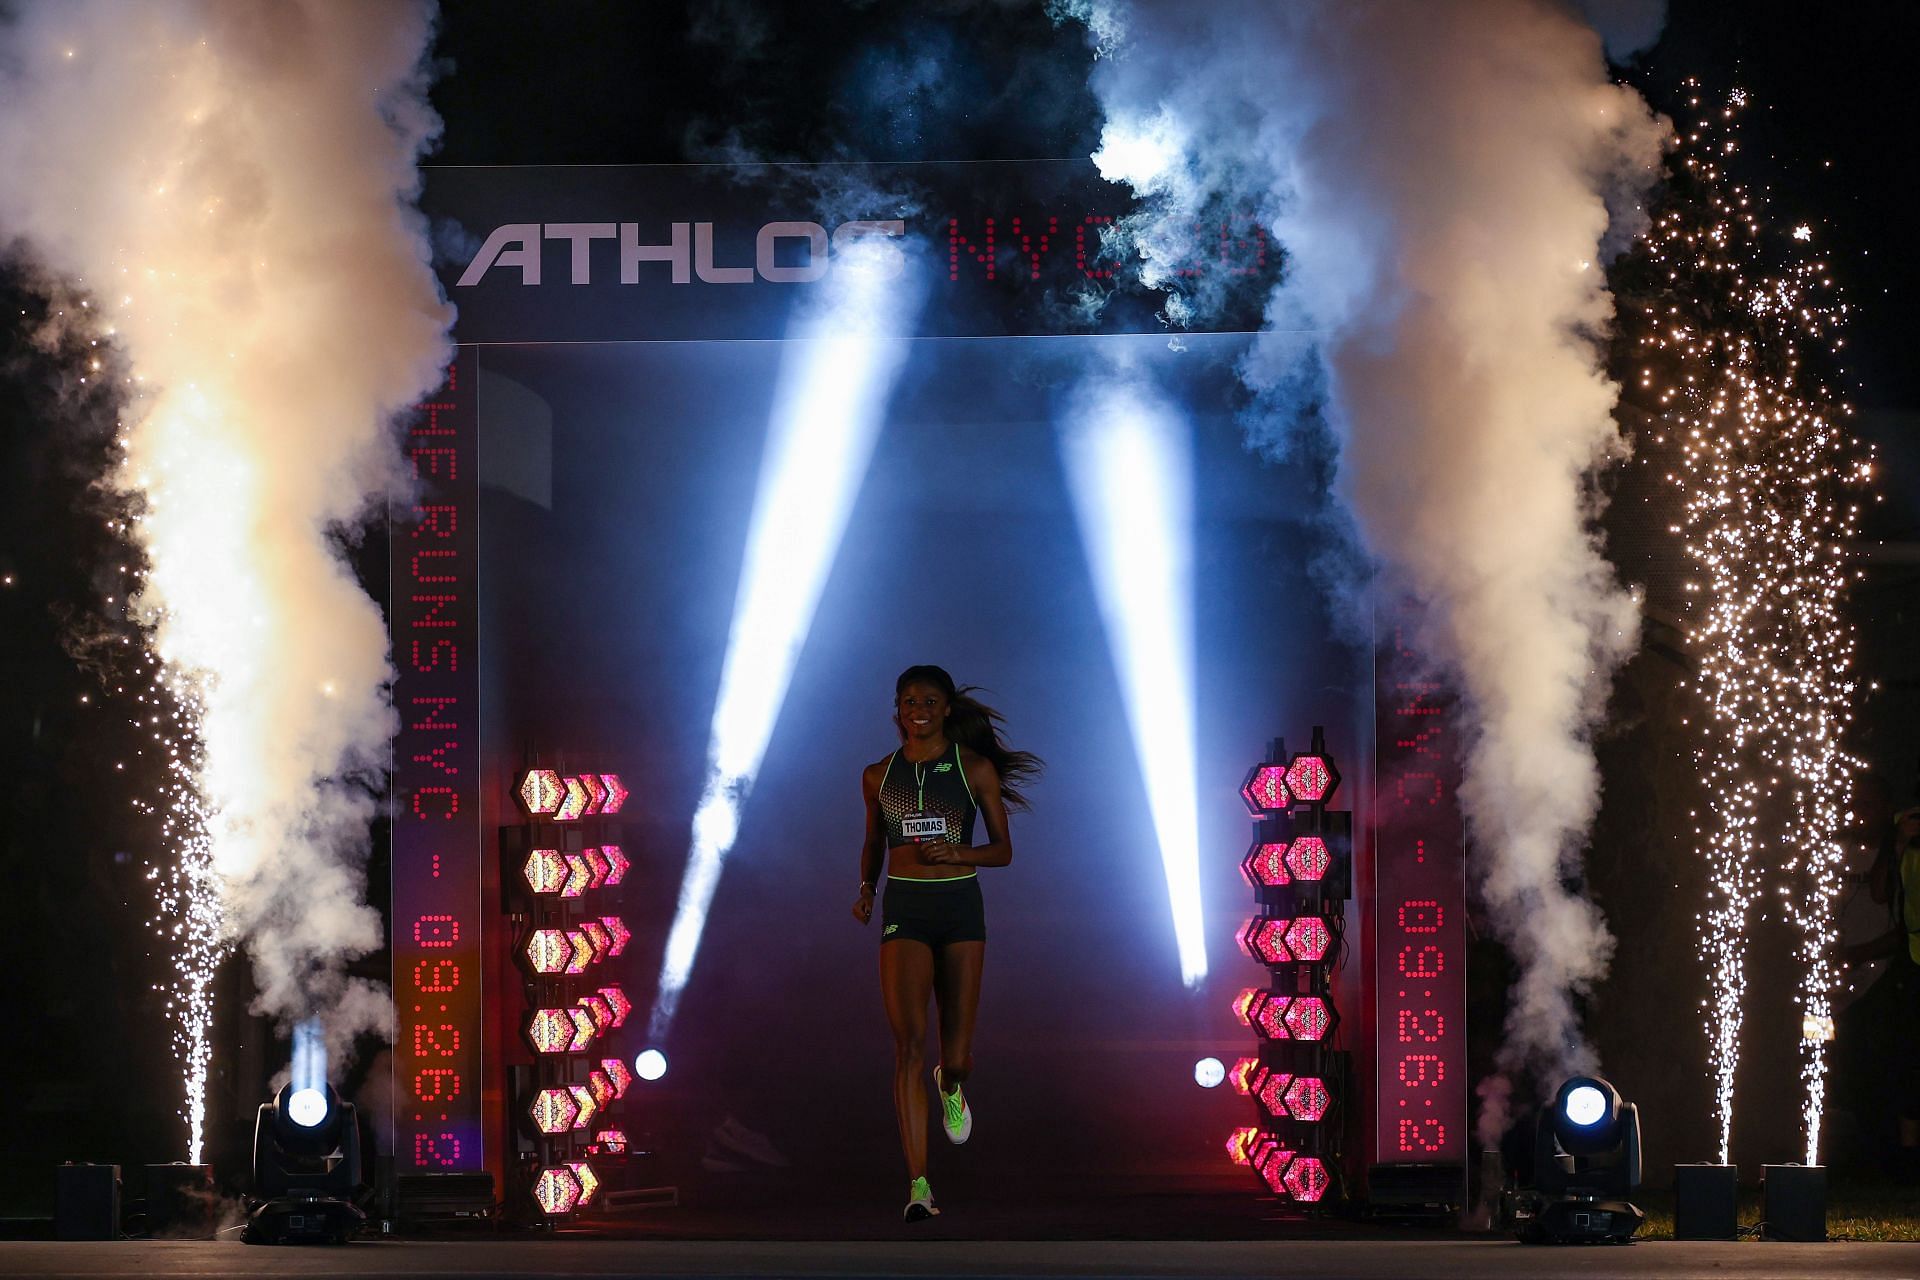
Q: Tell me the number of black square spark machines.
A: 4